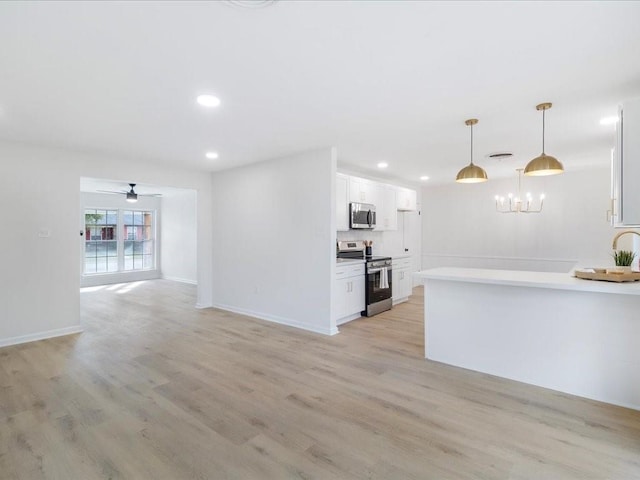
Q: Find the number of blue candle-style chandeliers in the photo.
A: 0